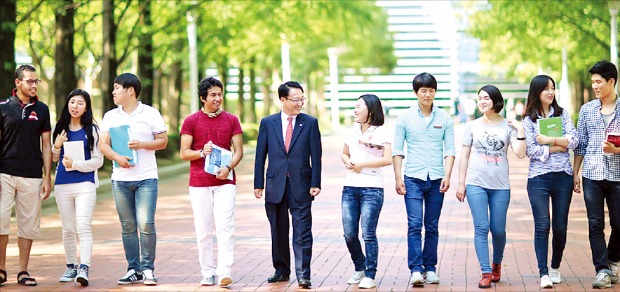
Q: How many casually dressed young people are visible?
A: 9